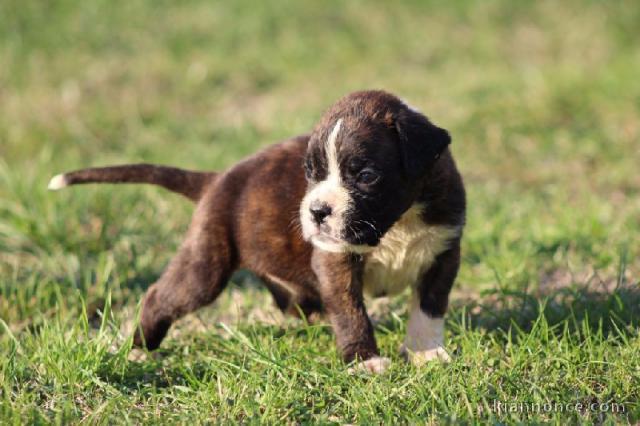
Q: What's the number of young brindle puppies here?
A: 1